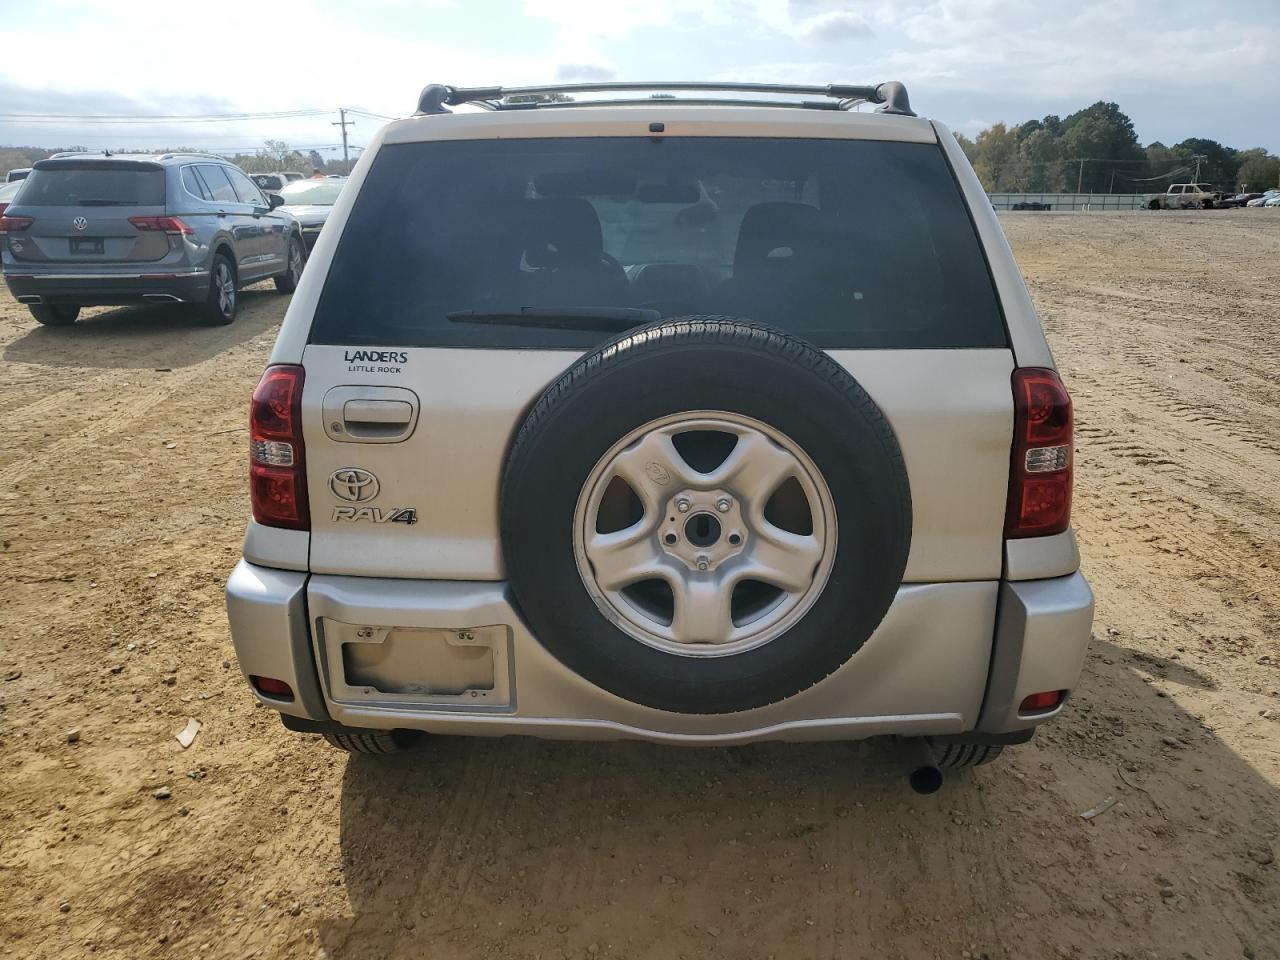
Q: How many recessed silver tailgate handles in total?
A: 1